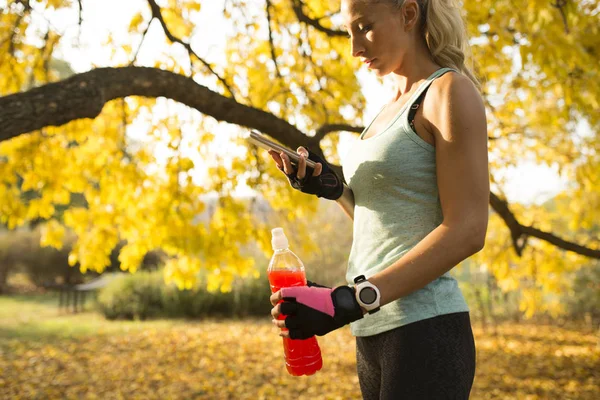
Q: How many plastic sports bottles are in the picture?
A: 1